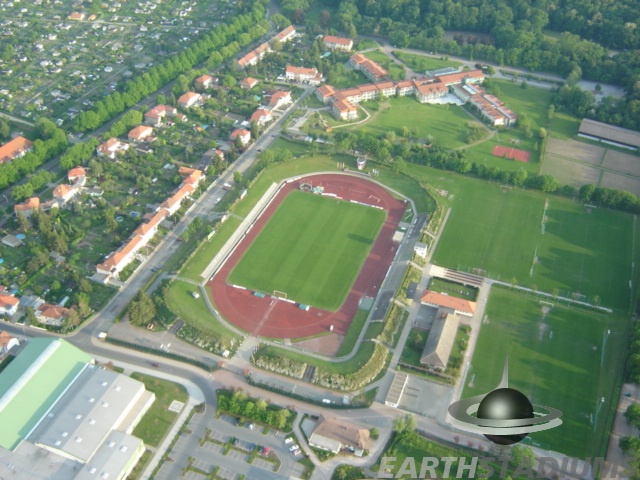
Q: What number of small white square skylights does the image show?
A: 13